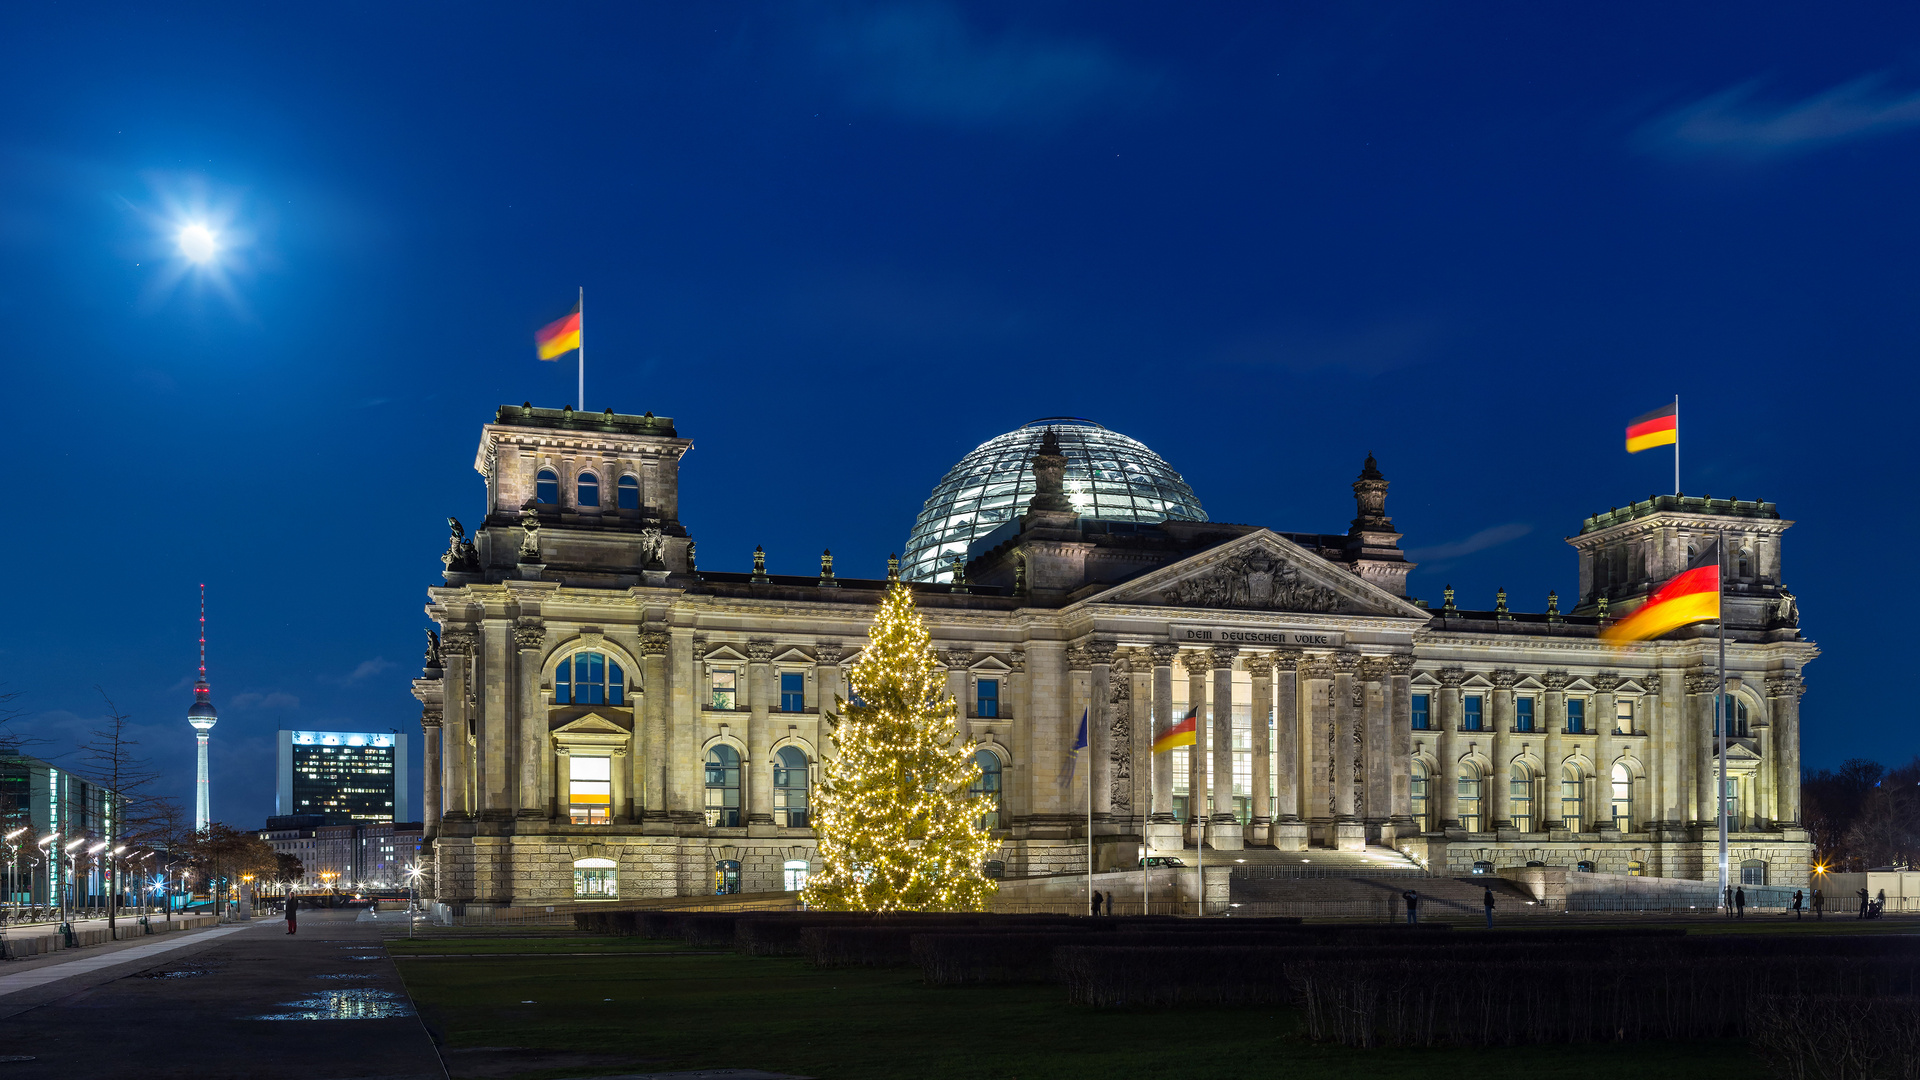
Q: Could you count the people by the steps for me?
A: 2